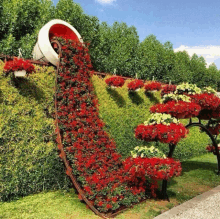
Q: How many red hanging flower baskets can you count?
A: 5